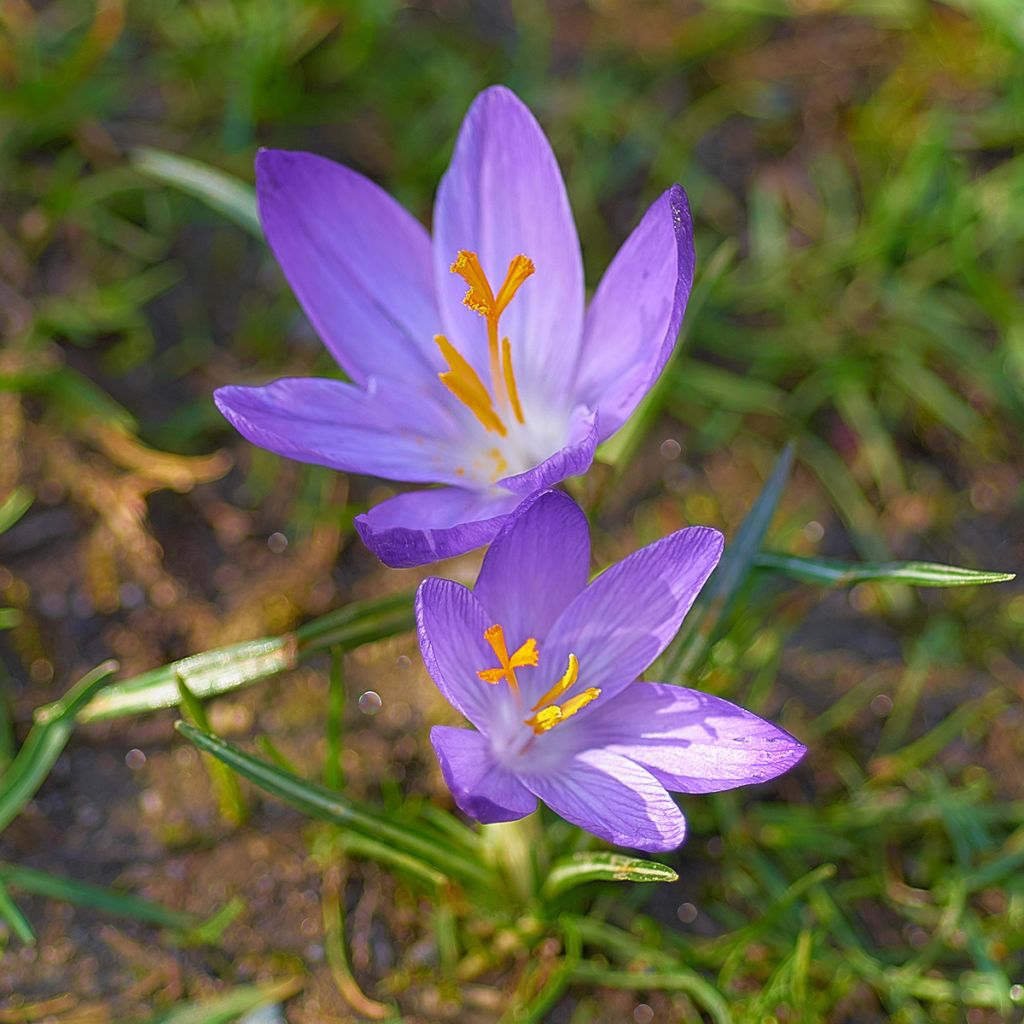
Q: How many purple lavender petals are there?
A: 12